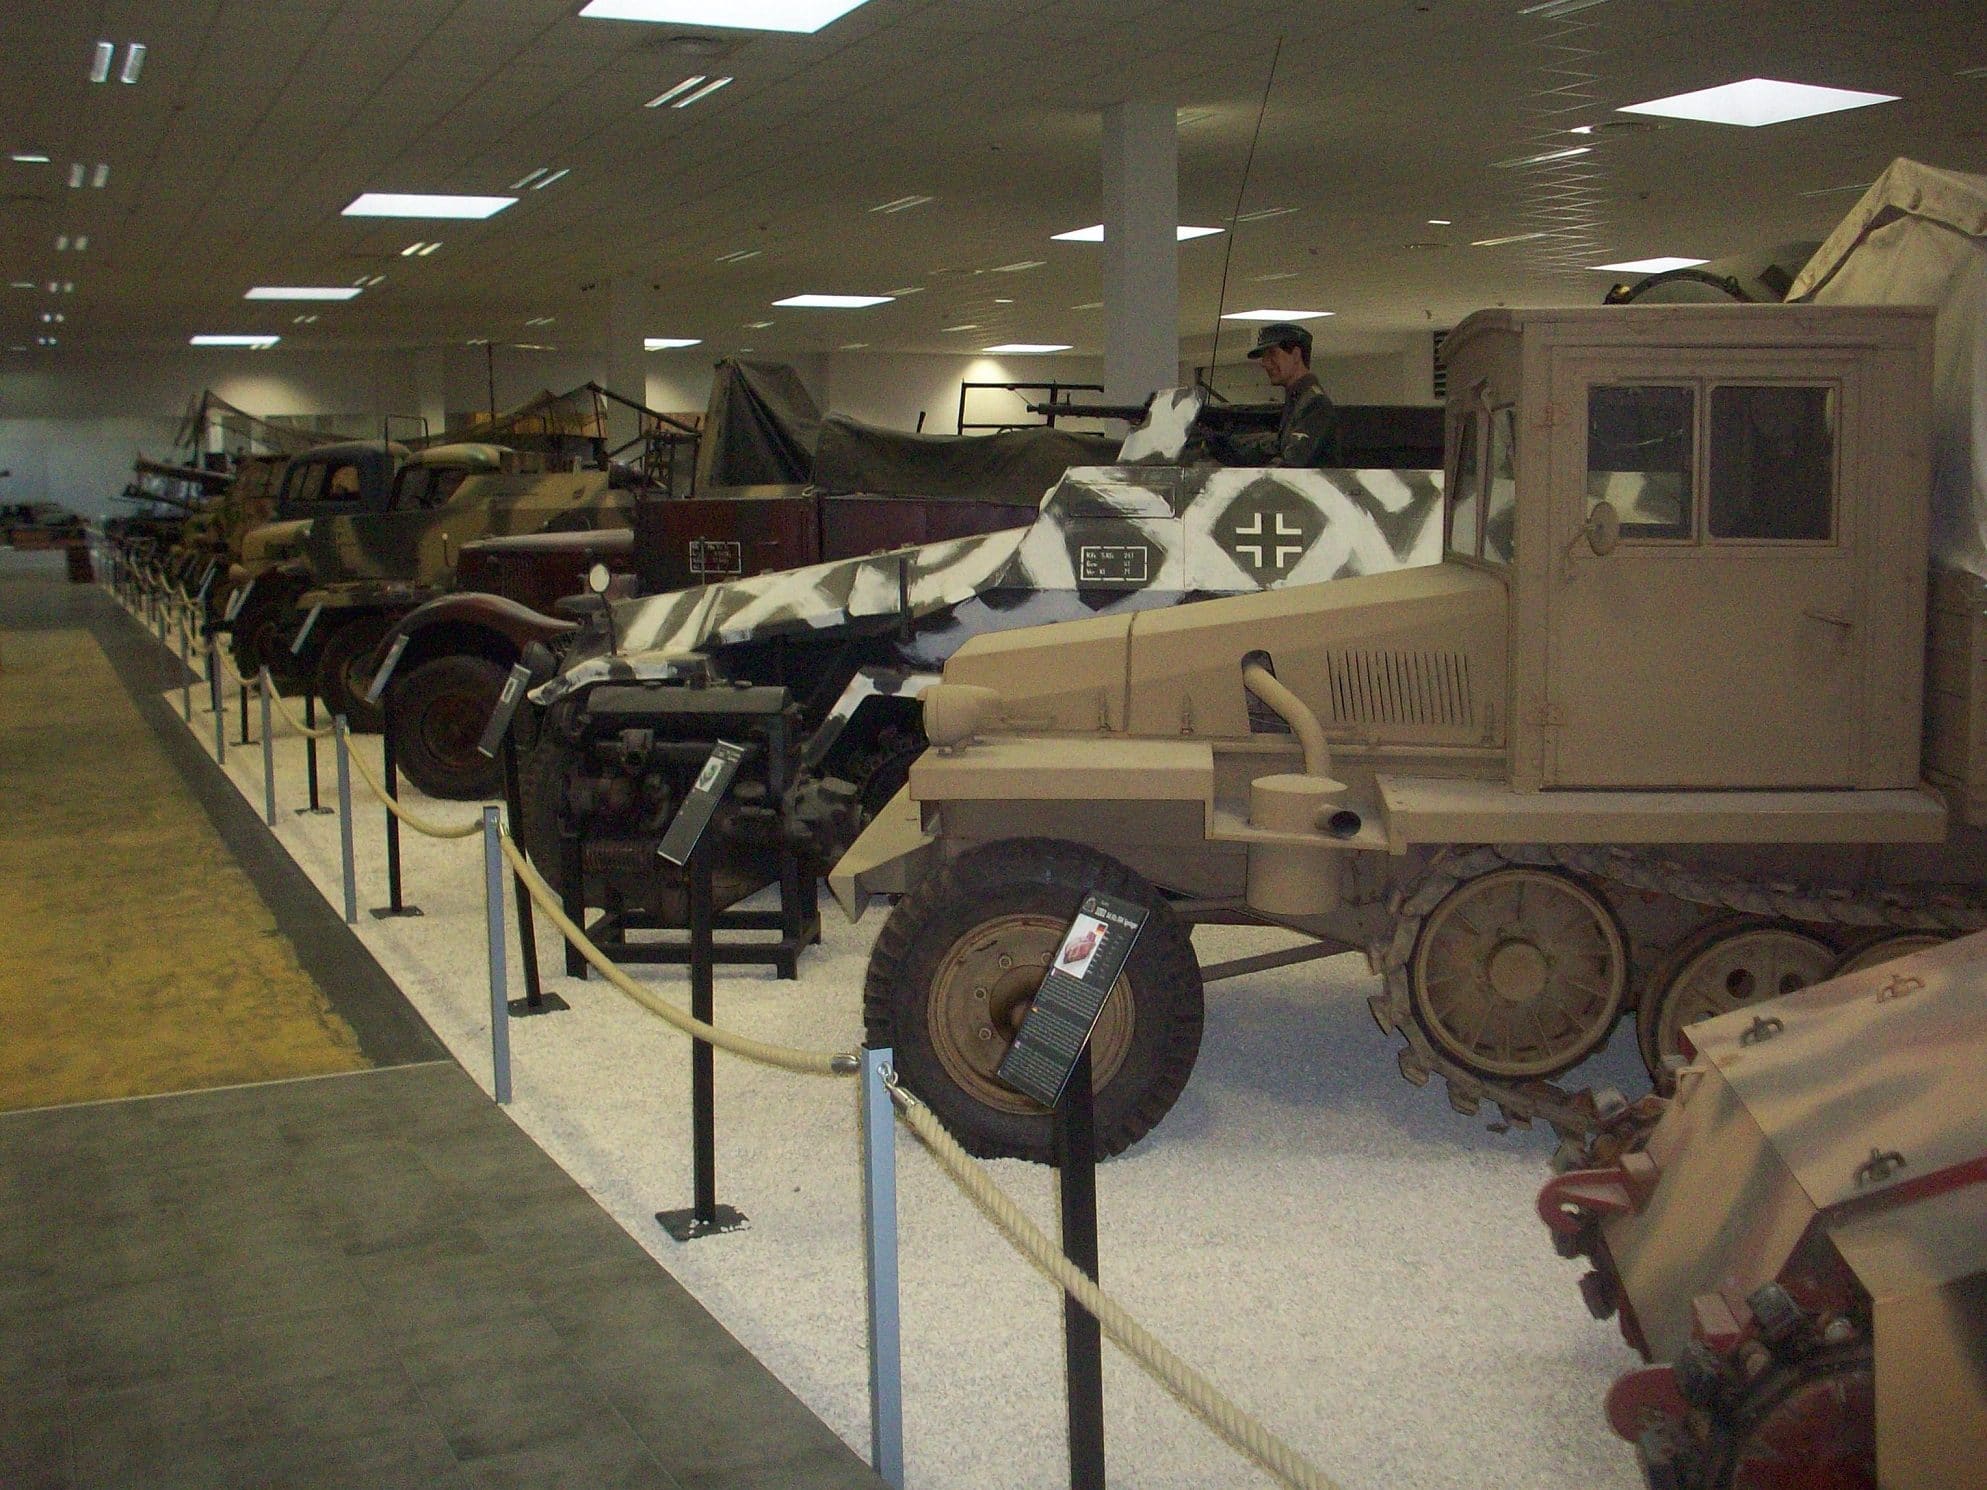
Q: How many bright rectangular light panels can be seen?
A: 11